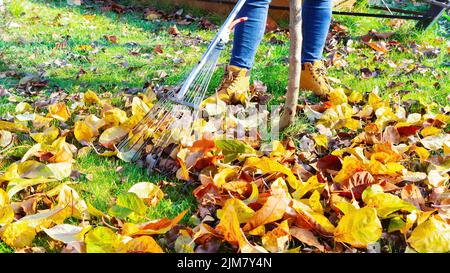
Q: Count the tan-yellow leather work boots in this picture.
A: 2